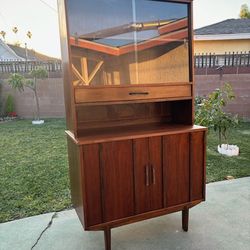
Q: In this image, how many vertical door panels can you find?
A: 6